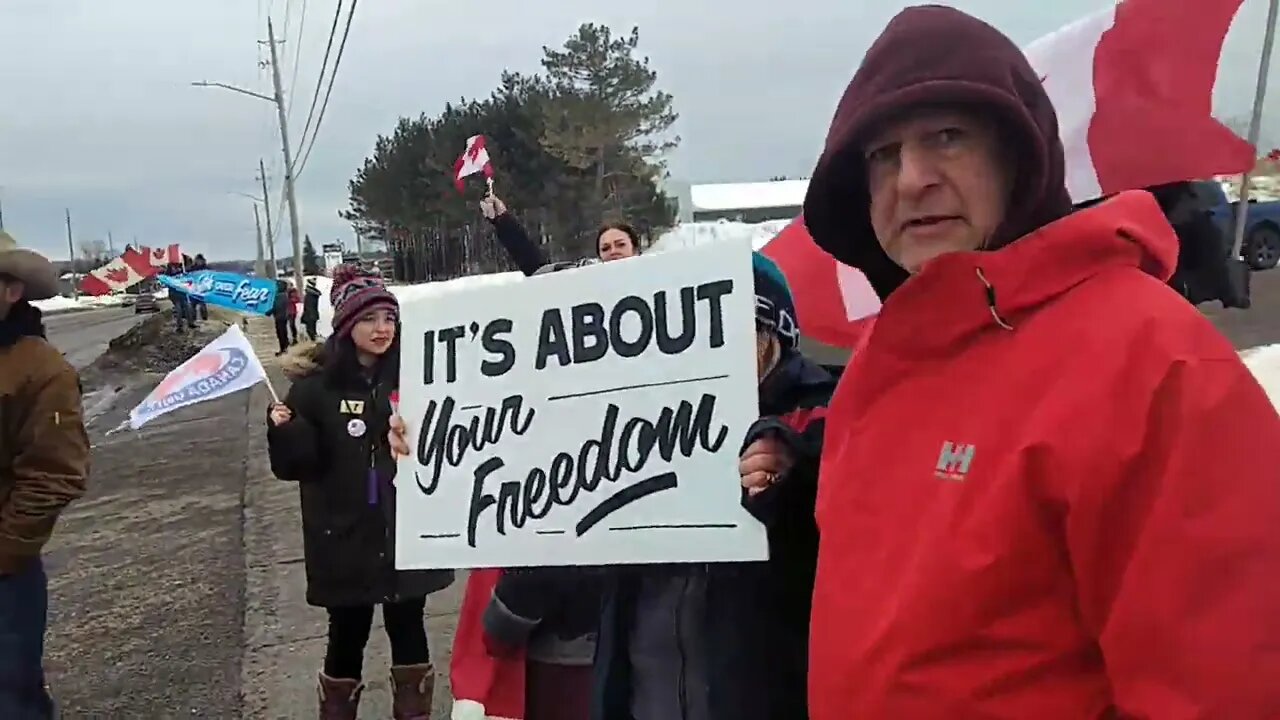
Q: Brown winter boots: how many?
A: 2